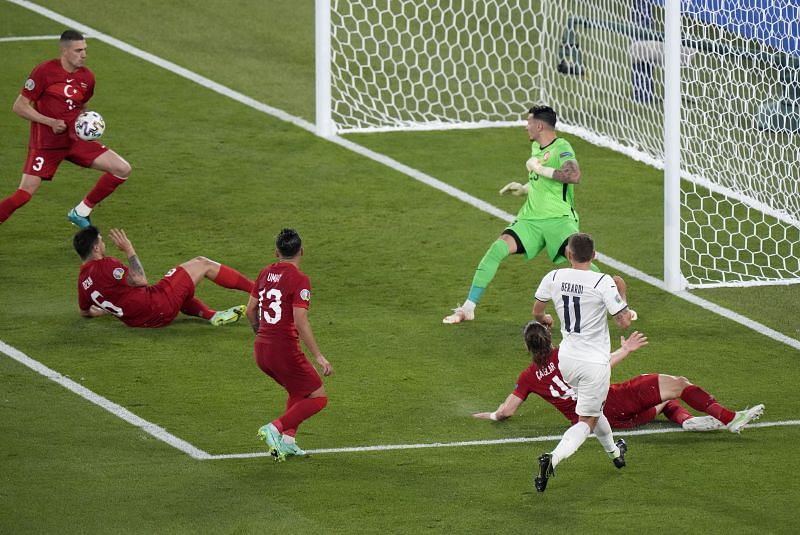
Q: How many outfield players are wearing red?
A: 4